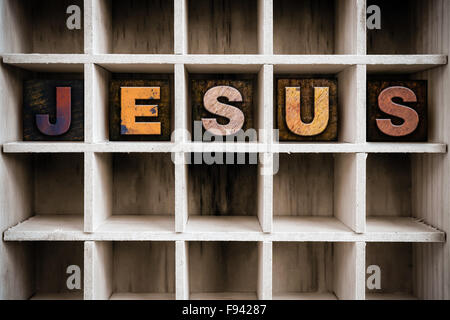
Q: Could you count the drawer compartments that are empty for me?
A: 15